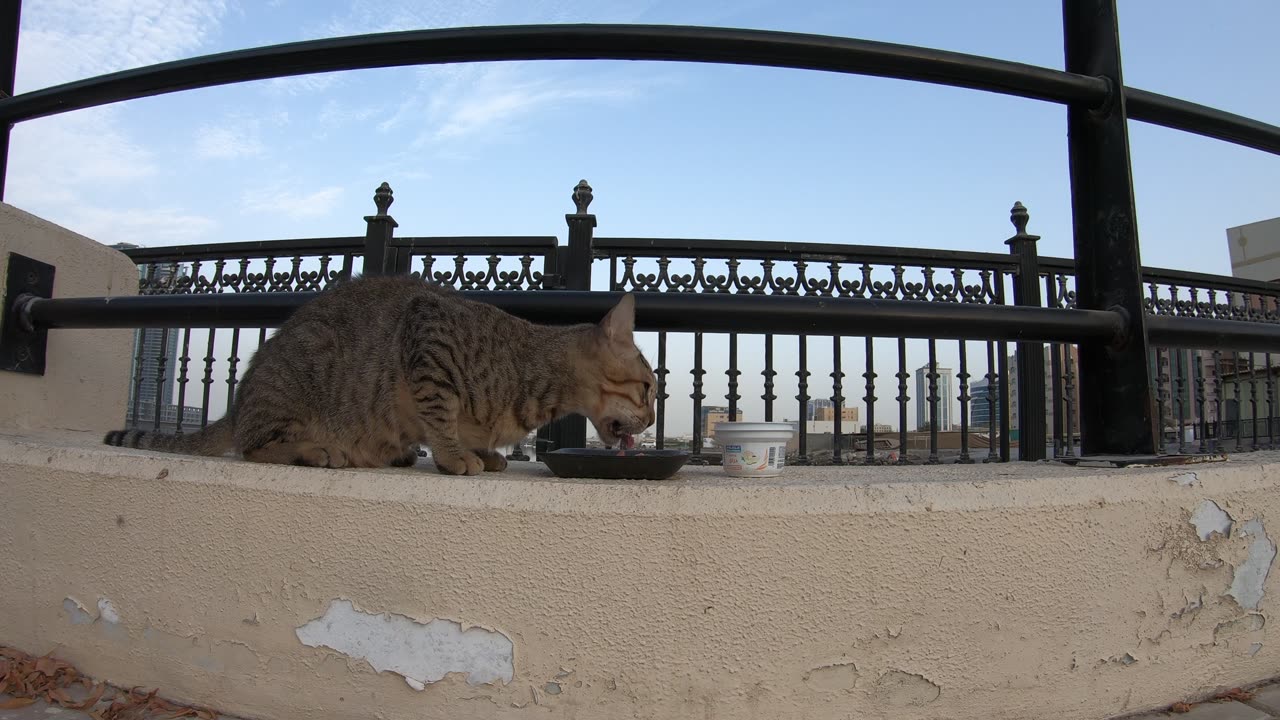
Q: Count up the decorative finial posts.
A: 3